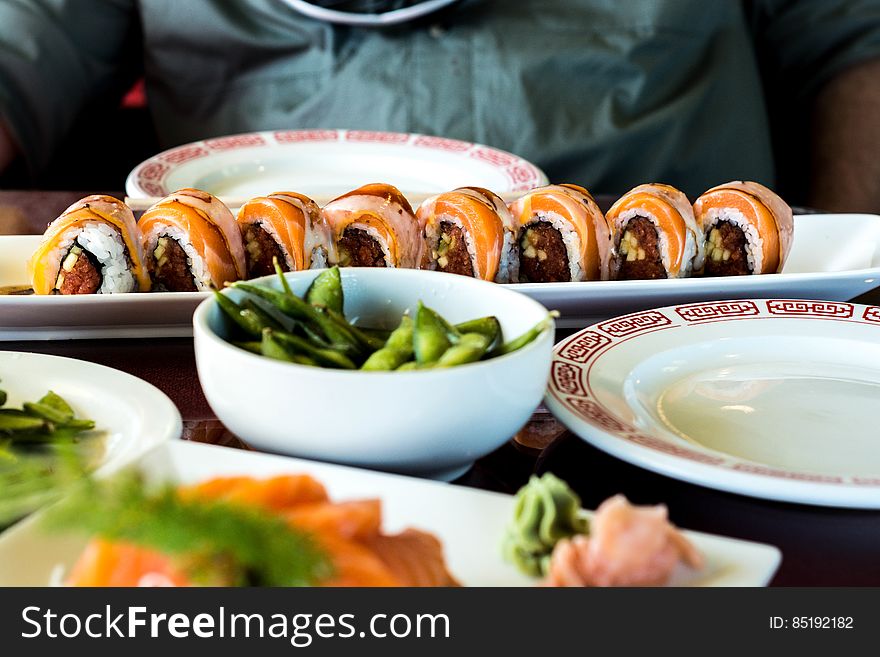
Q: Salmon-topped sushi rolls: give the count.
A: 8